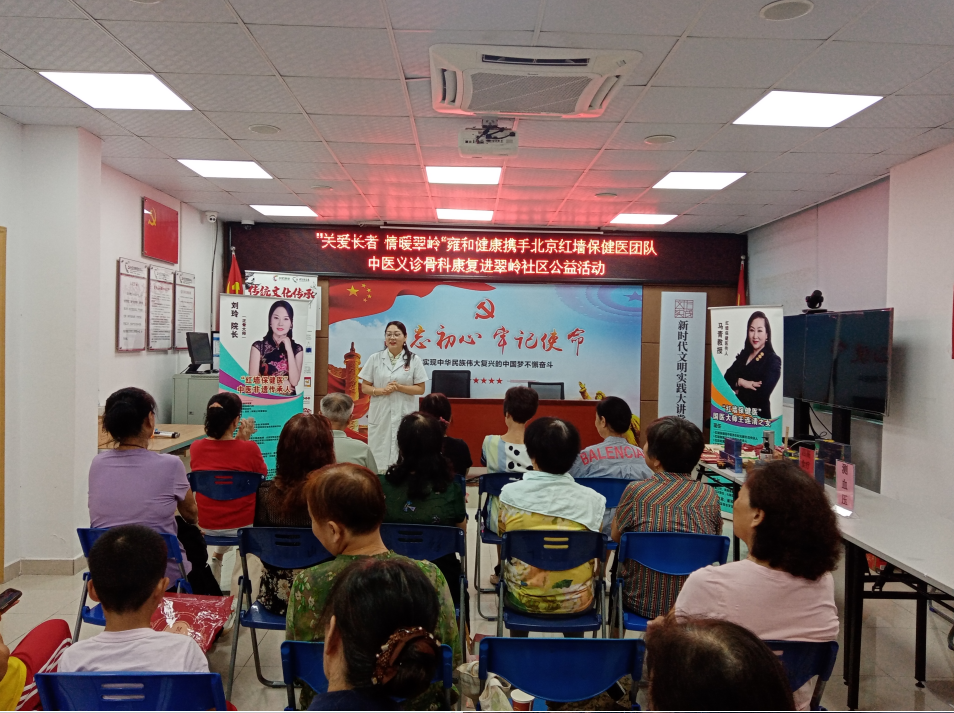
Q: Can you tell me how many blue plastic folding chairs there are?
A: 13